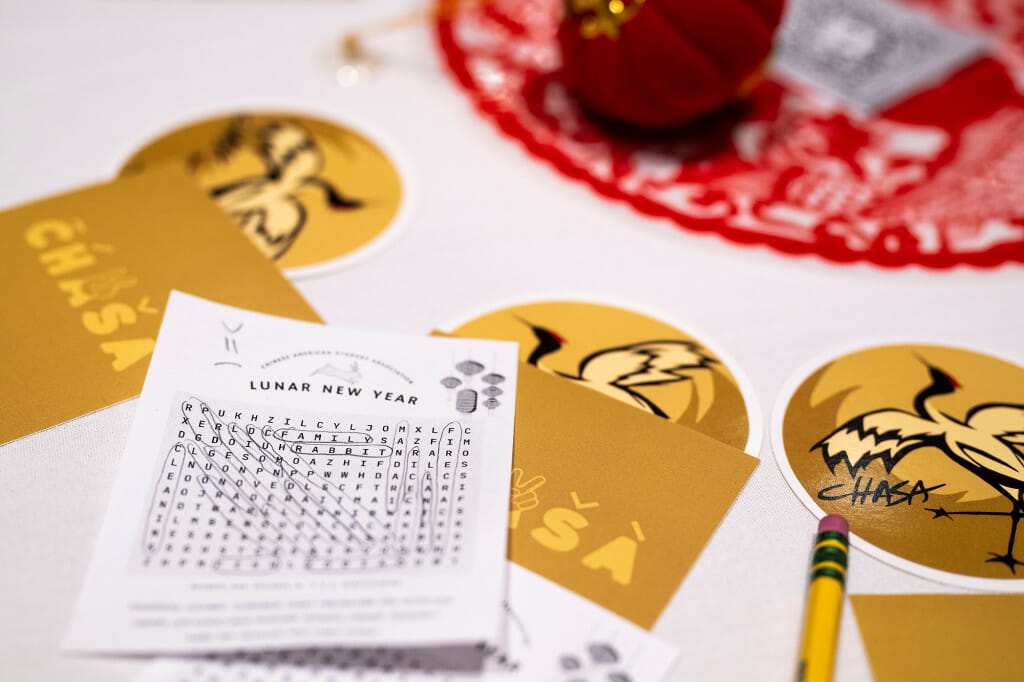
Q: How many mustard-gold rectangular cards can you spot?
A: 3